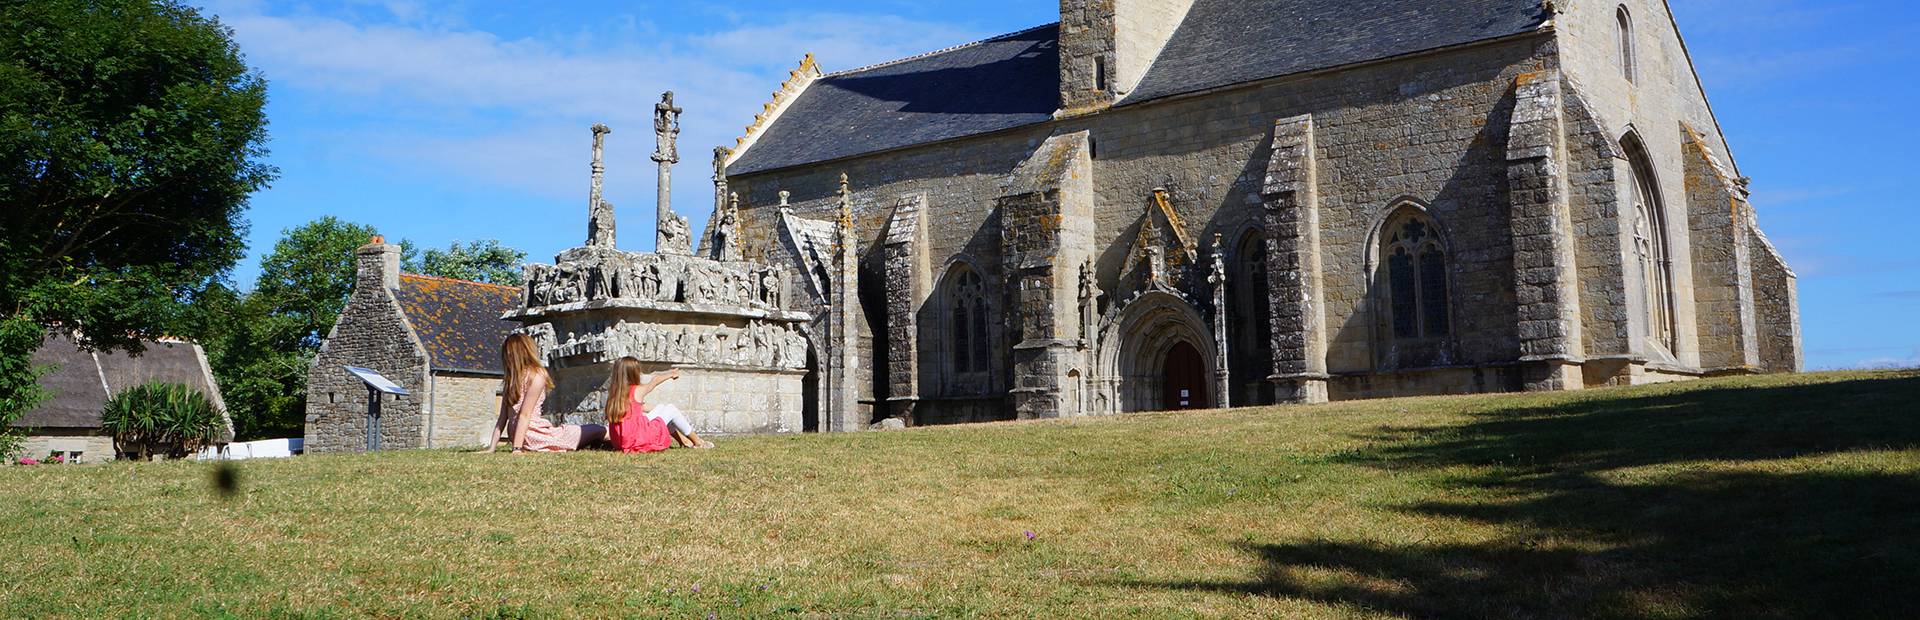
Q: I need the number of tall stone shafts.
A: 3